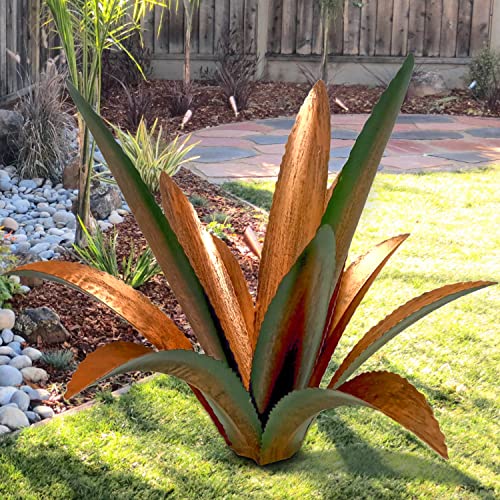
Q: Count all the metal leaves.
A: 11